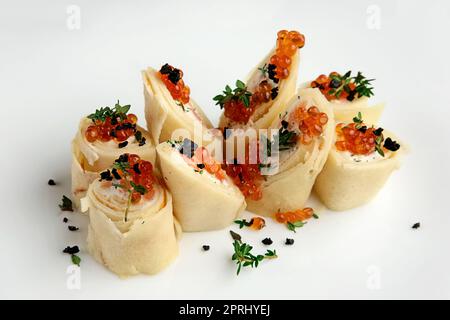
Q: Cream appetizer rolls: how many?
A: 8